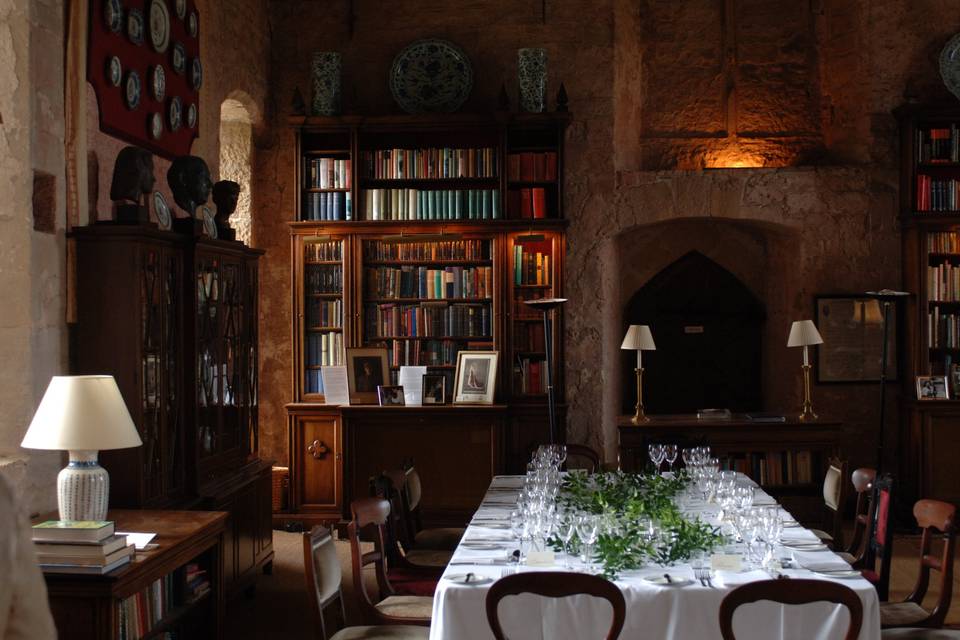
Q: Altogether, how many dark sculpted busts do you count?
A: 3